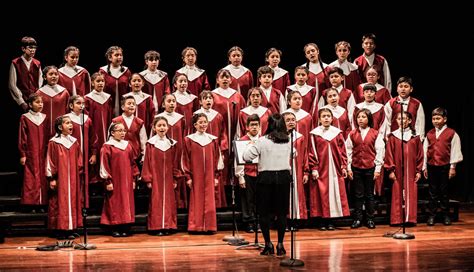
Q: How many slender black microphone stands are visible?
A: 4